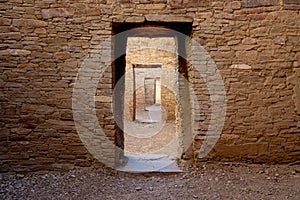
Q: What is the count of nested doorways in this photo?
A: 4